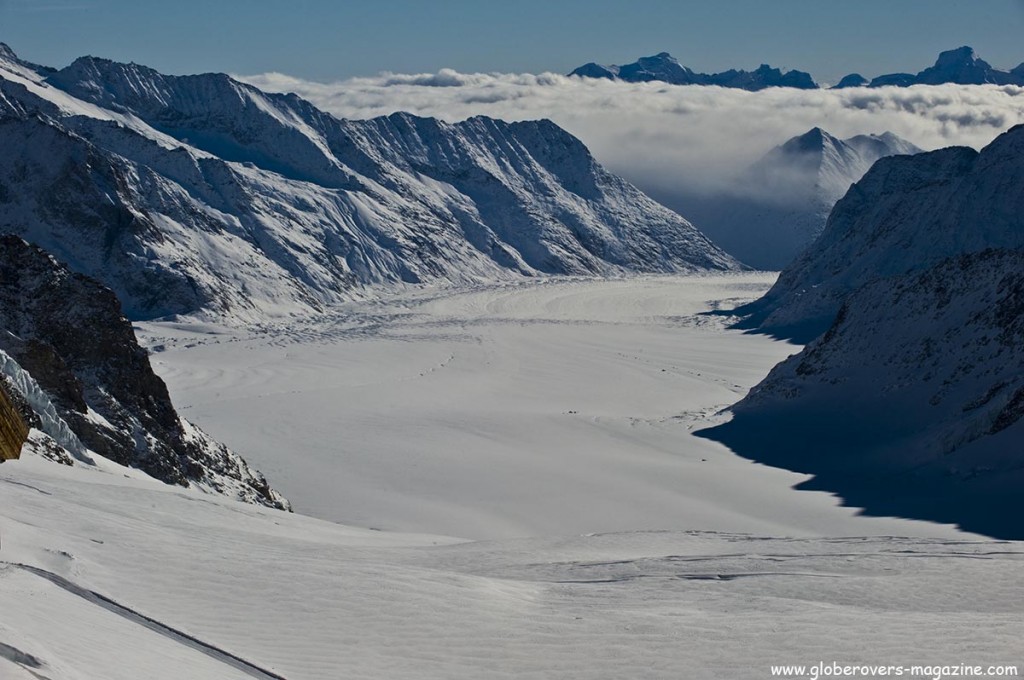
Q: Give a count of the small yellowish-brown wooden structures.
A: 1